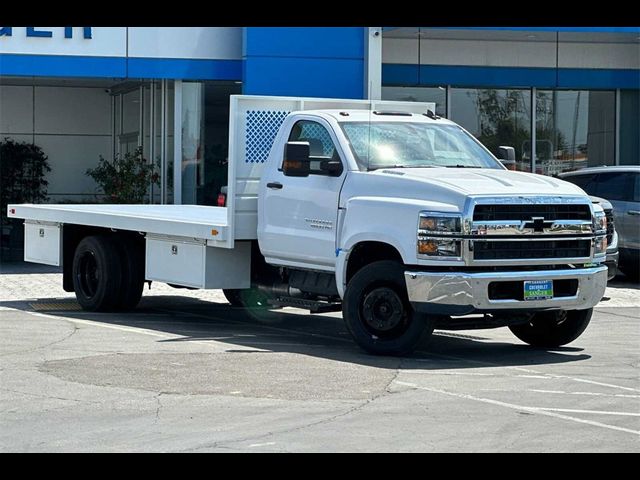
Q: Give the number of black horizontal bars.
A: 2